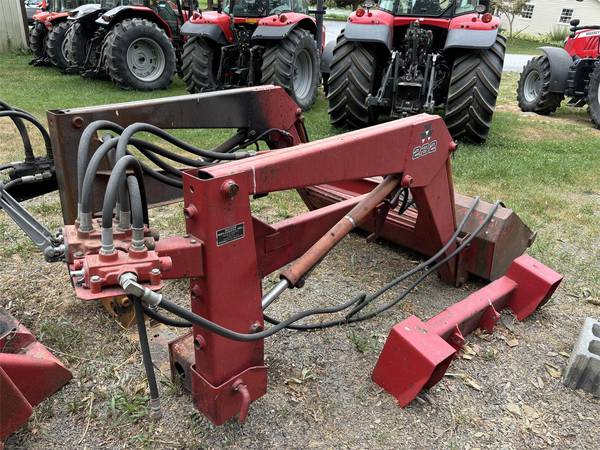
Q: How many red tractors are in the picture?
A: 5